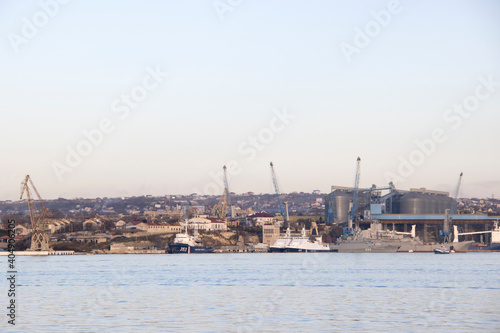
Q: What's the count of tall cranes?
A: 5